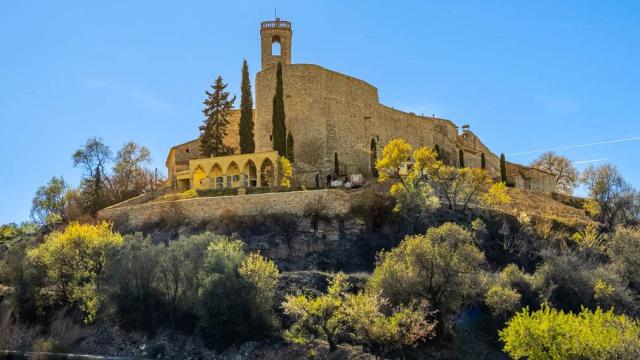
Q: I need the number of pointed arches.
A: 5